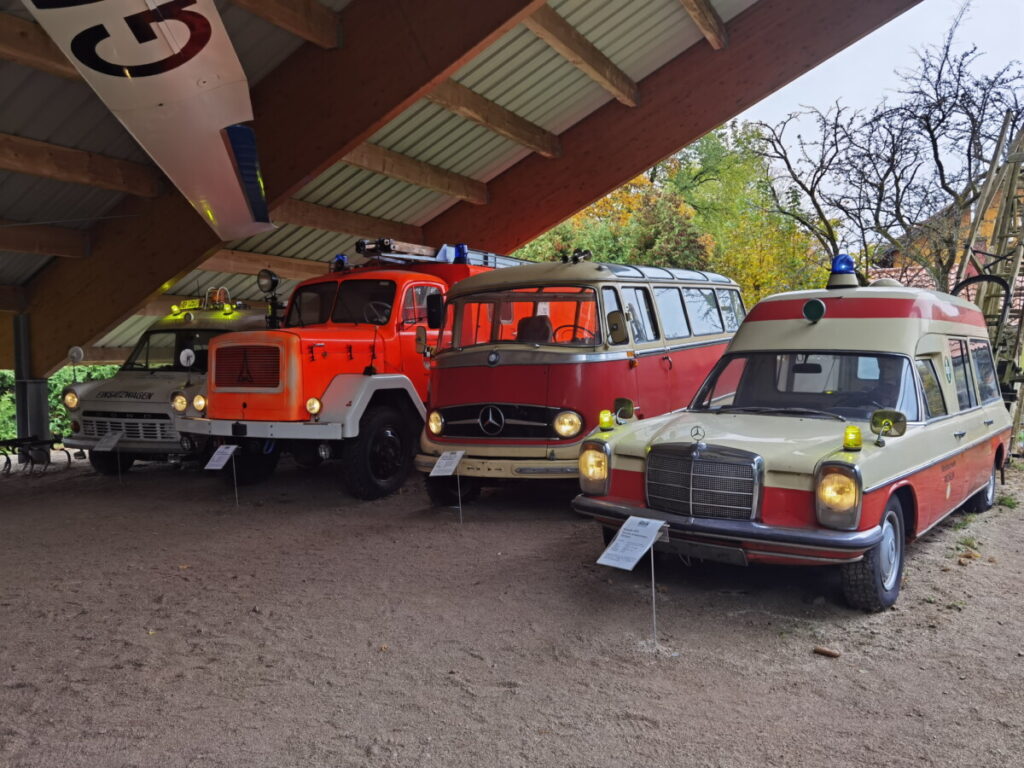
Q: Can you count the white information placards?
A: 4